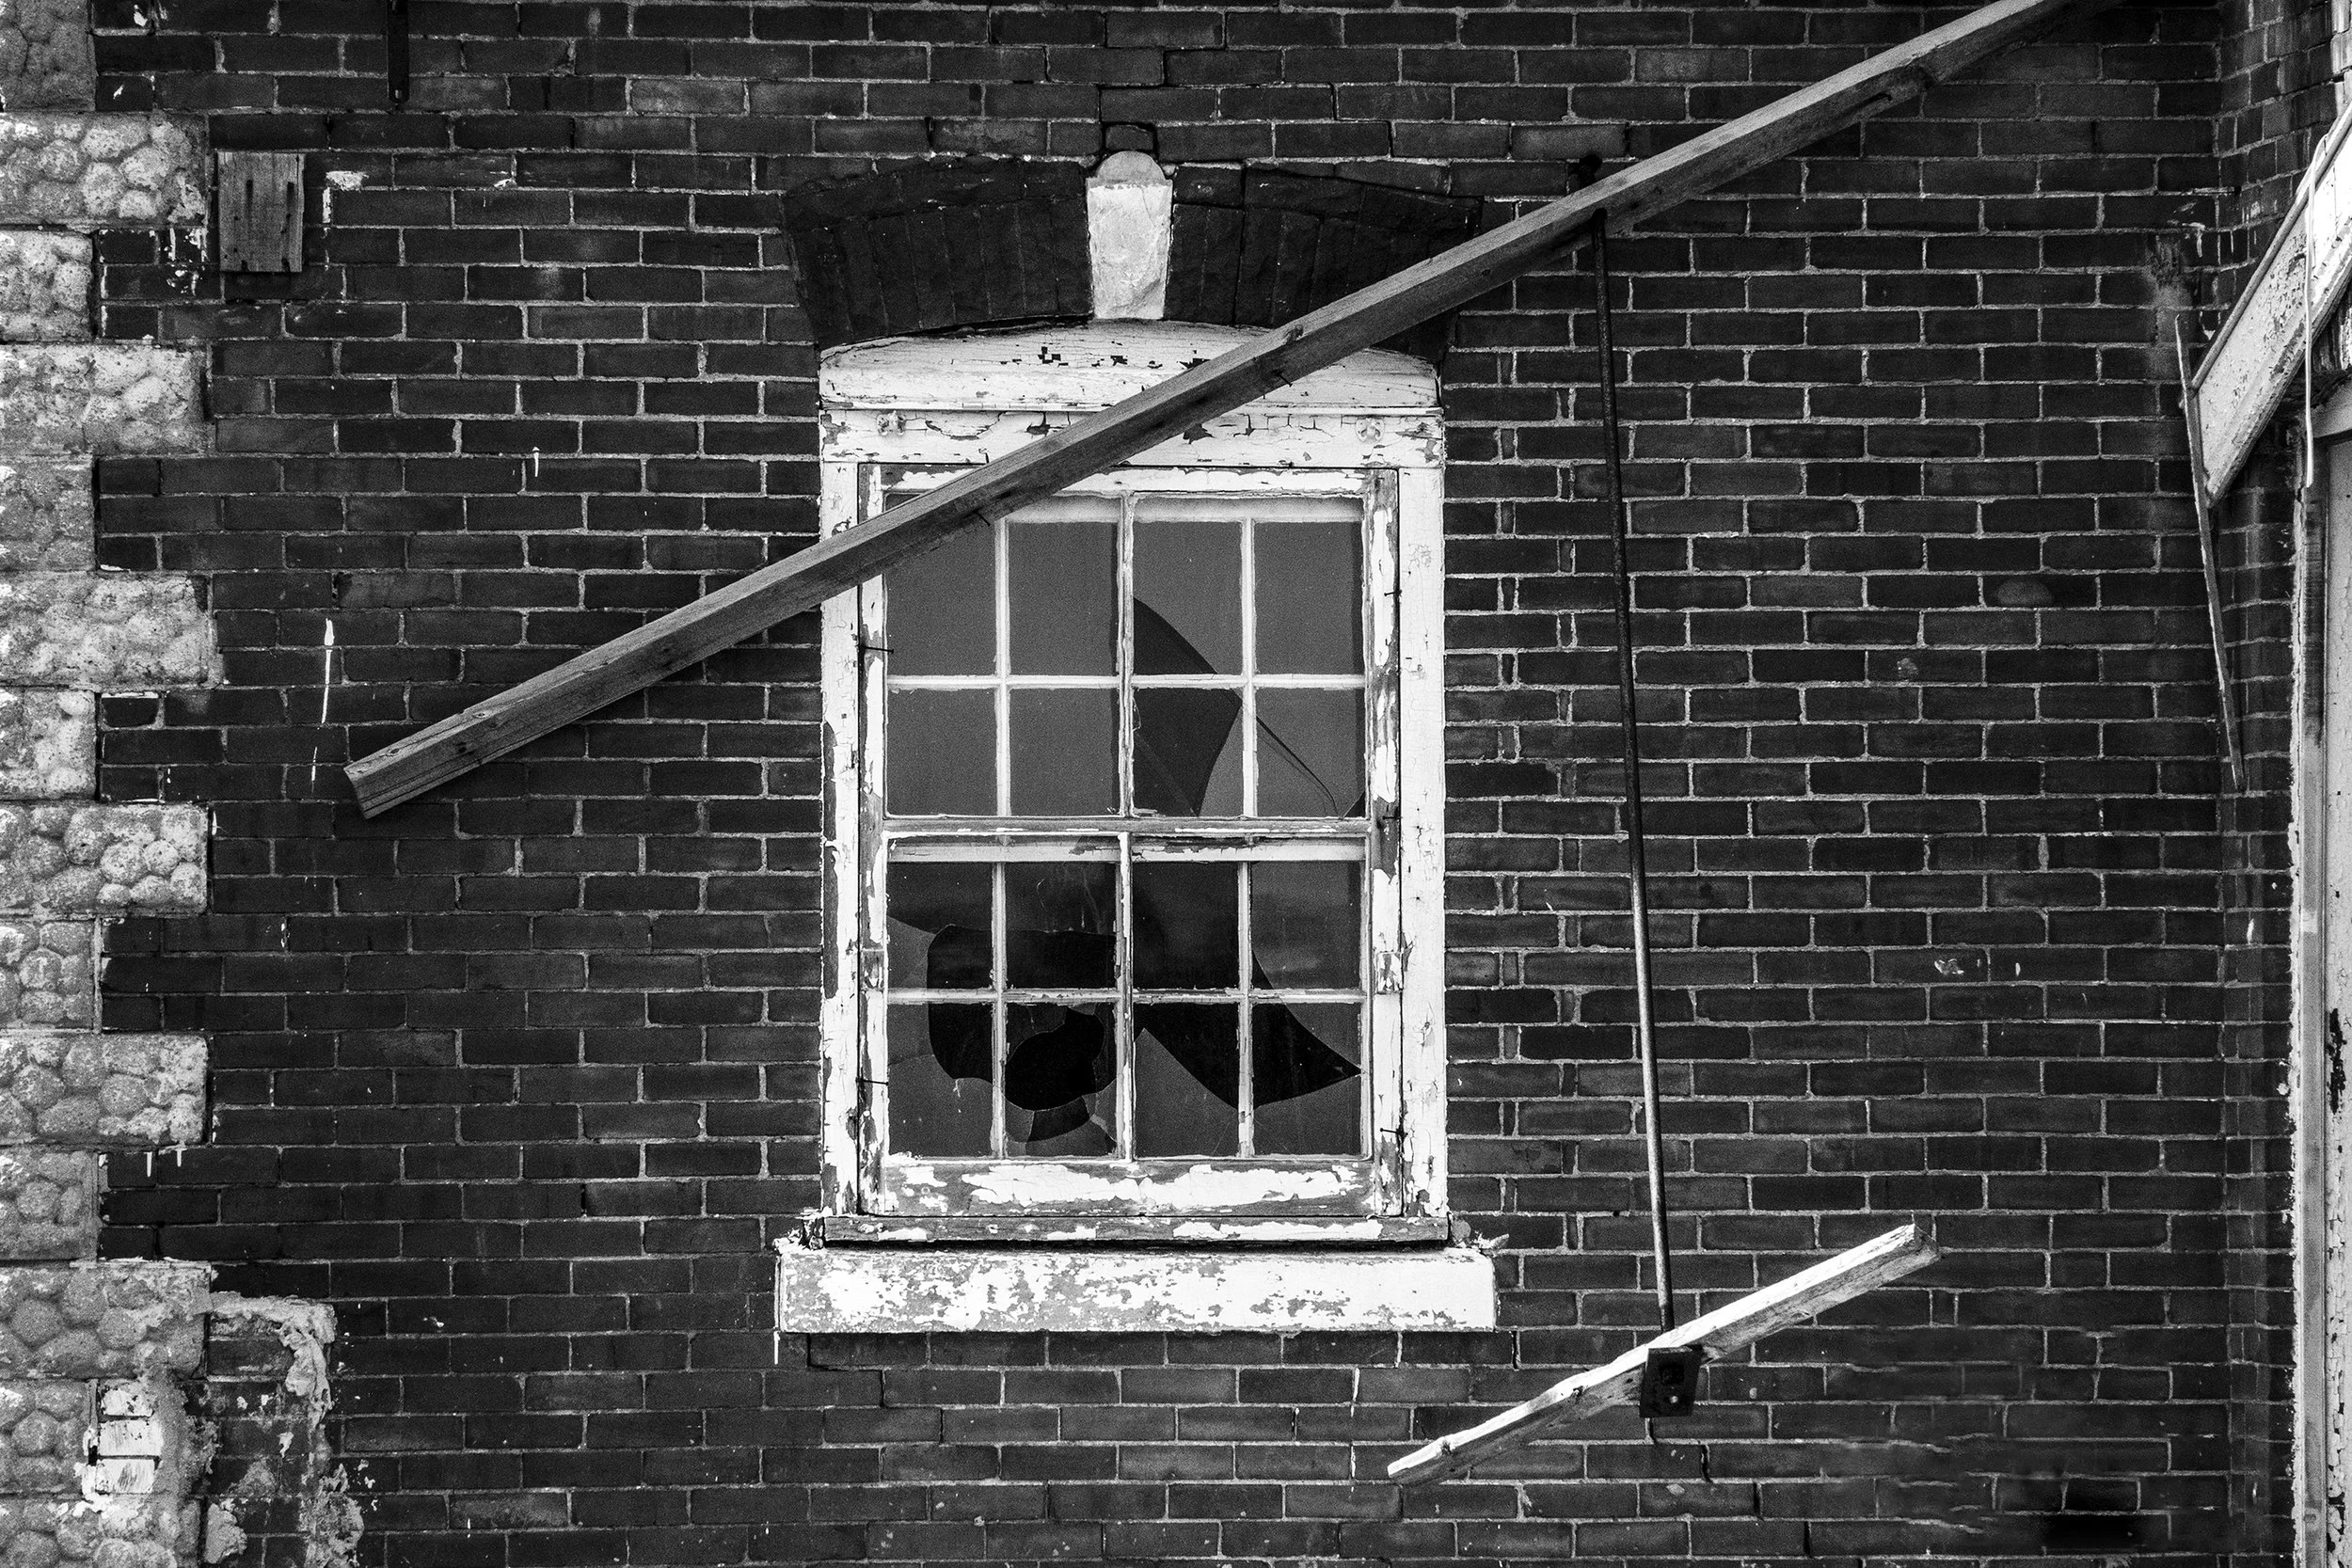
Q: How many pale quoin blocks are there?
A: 14